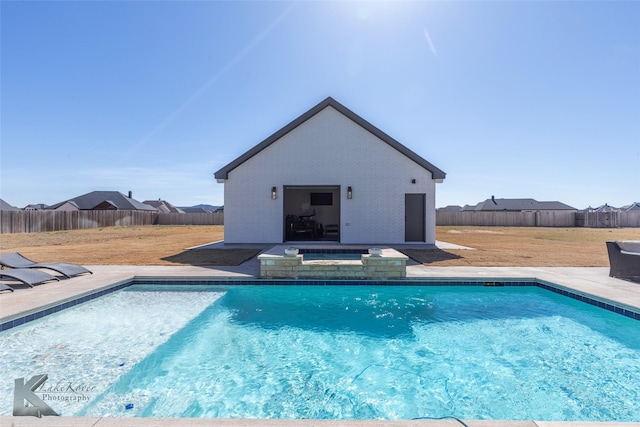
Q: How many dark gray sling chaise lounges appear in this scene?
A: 3